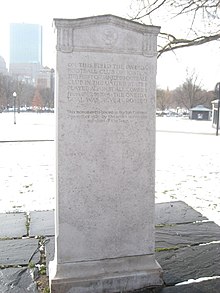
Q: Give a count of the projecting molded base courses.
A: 1